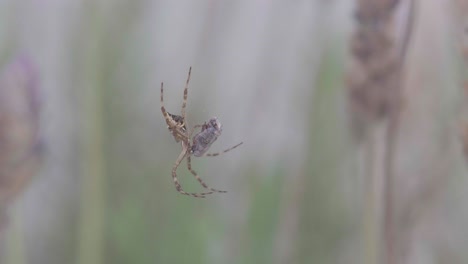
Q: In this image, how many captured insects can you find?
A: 1